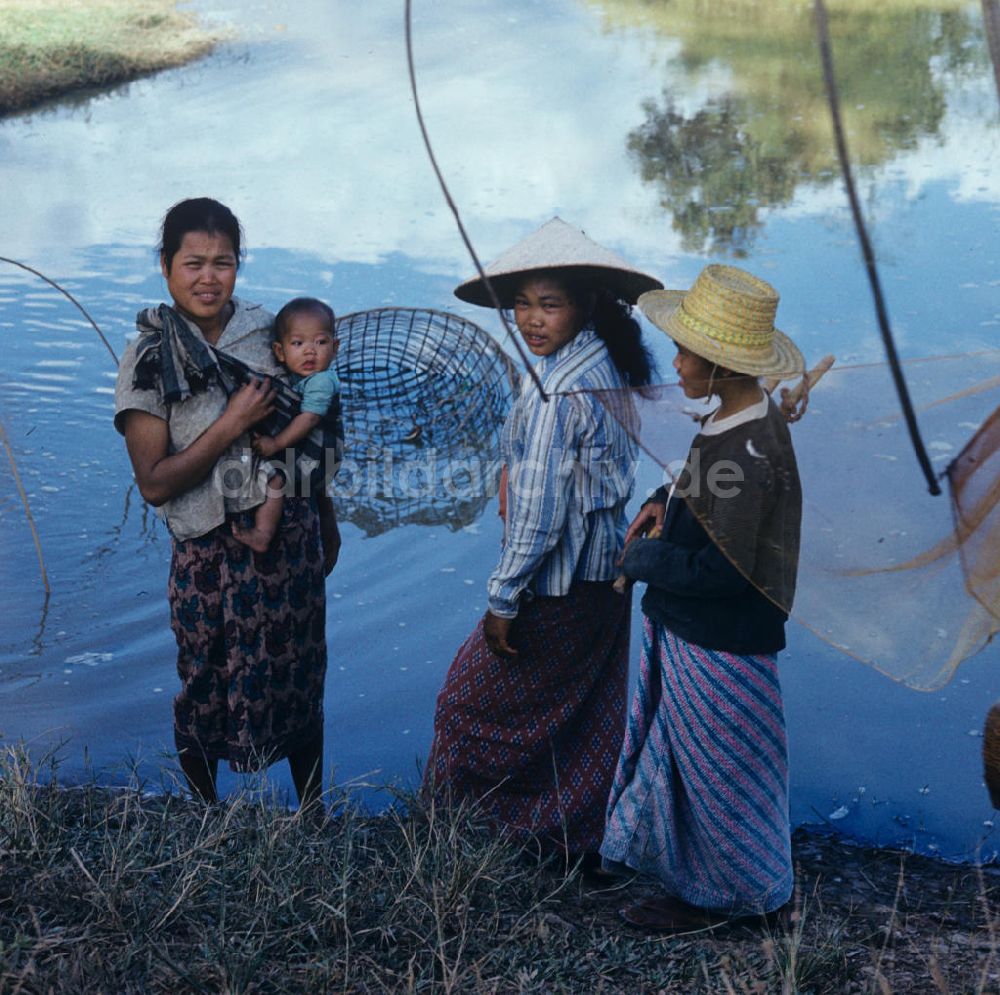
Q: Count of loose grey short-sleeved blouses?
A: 1